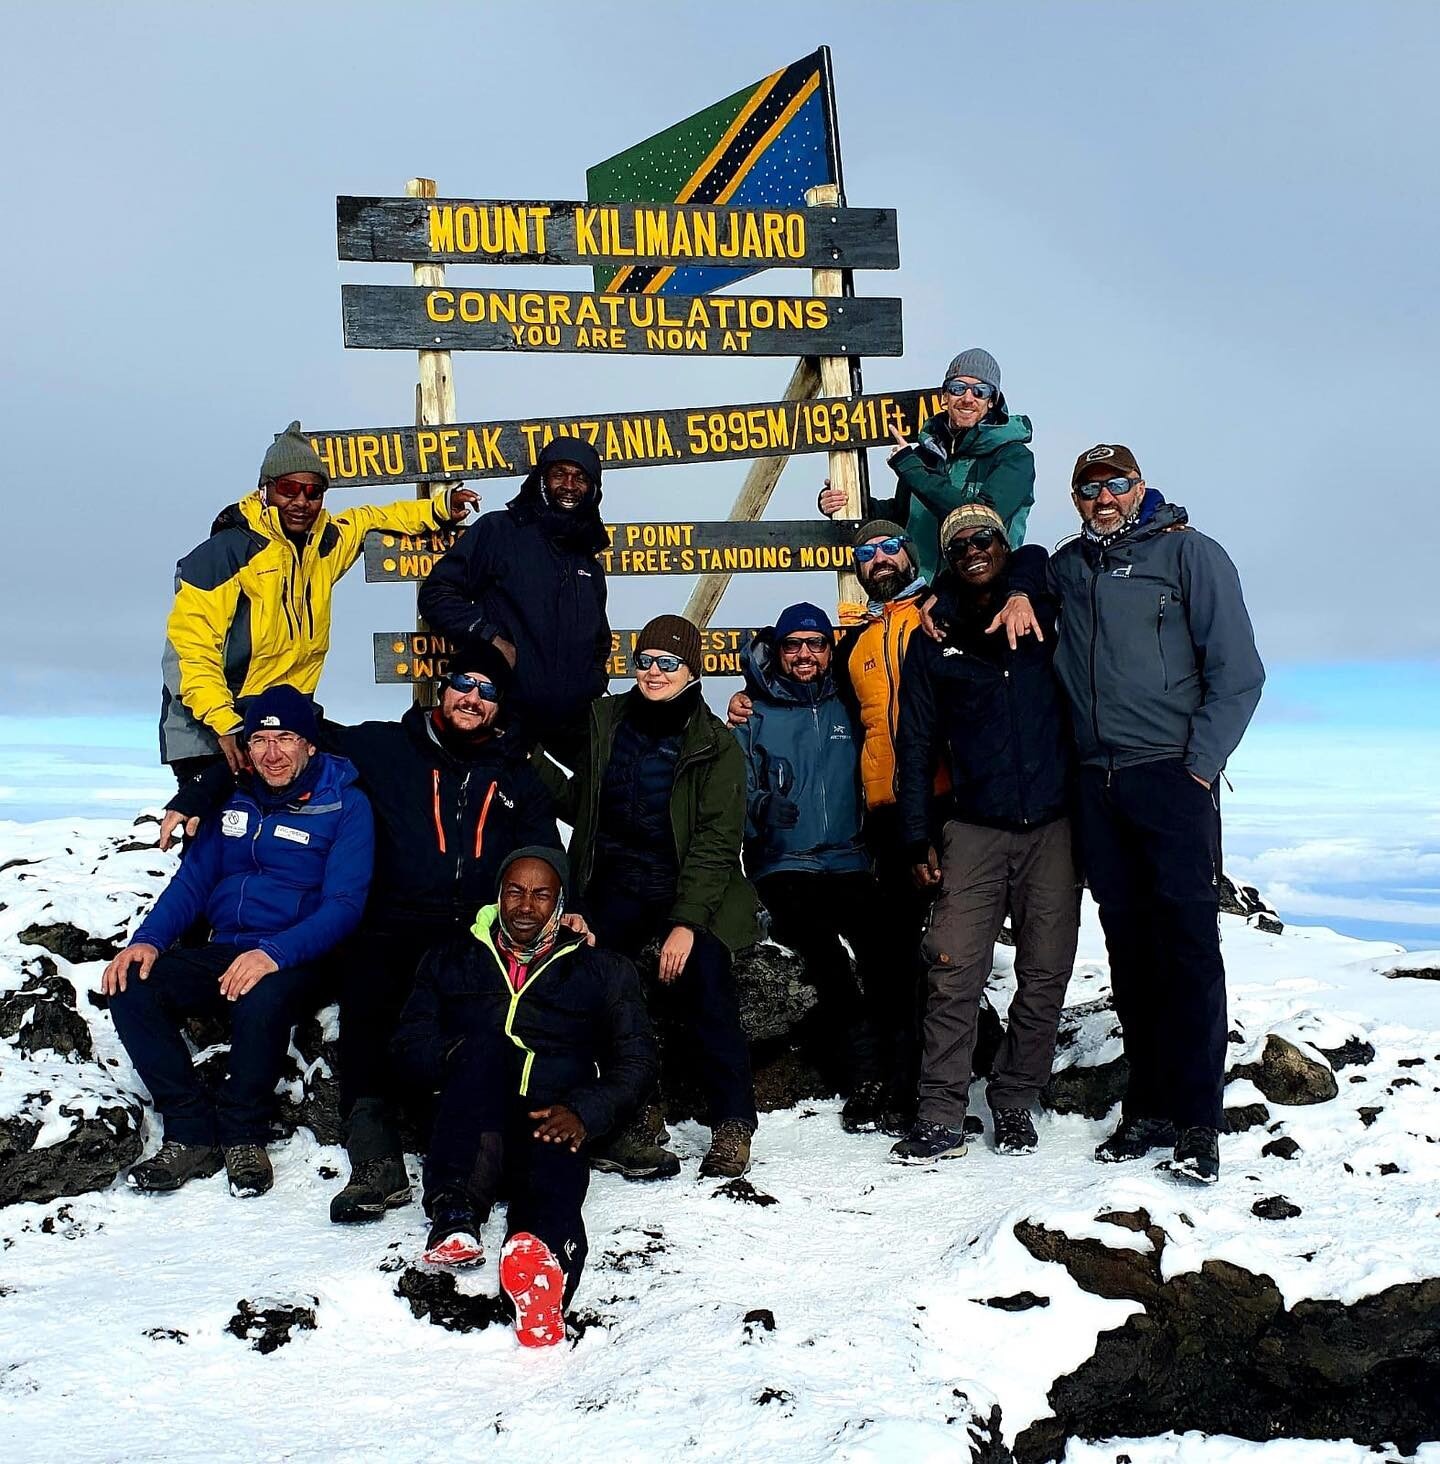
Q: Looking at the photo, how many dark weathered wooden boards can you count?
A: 5